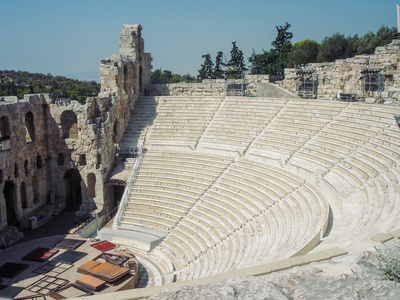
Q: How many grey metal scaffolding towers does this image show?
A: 3